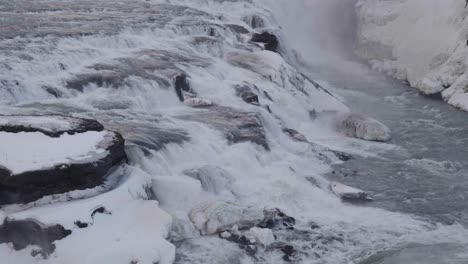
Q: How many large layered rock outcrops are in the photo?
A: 1